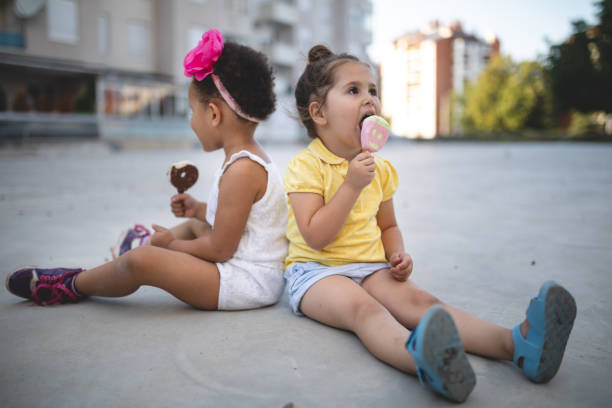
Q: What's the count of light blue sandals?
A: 2